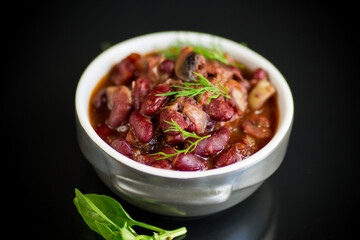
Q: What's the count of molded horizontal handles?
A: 1